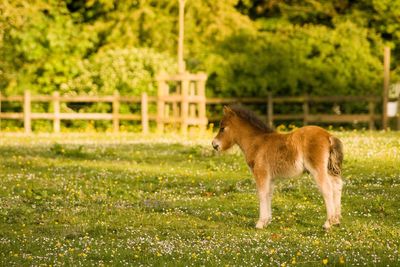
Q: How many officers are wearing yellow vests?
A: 0